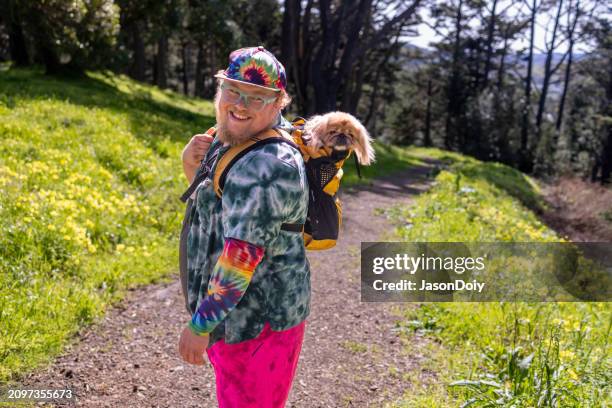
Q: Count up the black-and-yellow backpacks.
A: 1